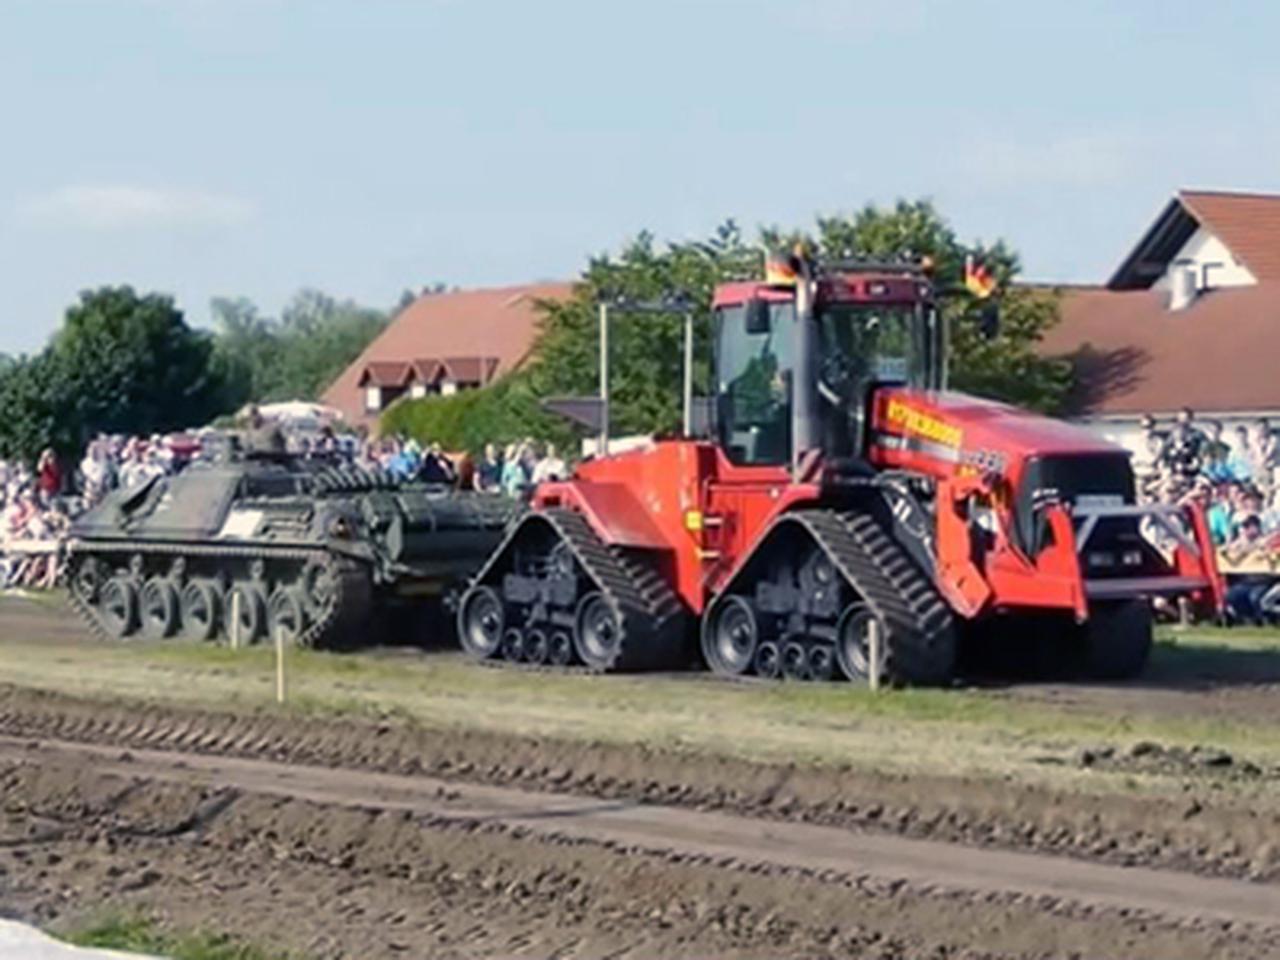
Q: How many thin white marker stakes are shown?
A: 3